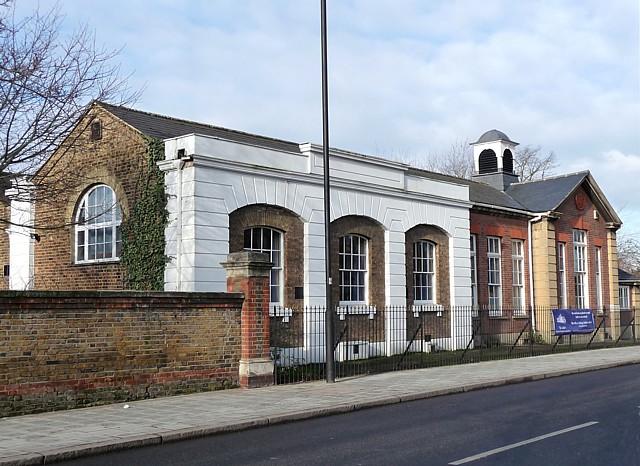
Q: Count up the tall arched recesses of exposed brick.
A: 3